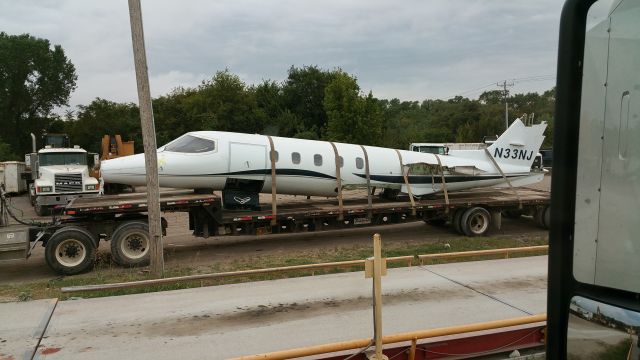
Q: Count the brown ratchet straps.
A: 6